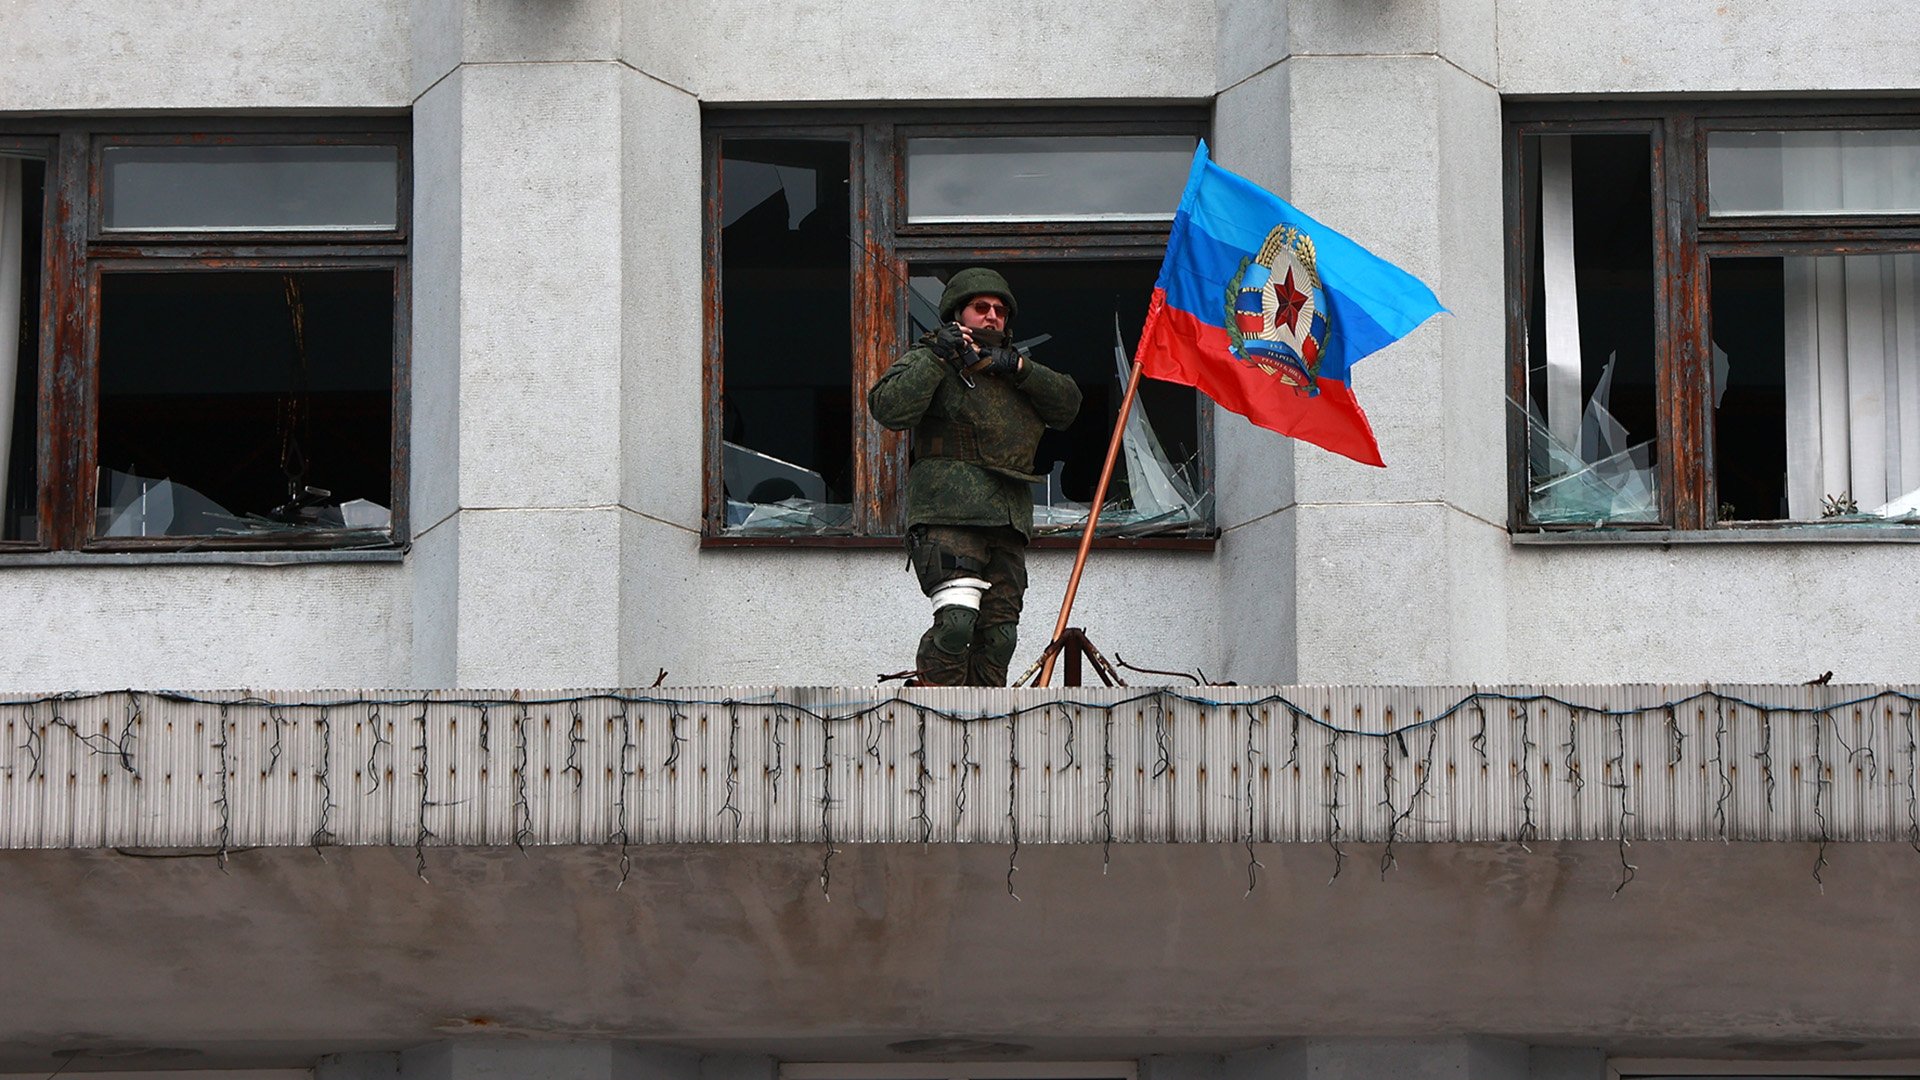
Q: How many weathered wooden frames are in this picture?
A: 3